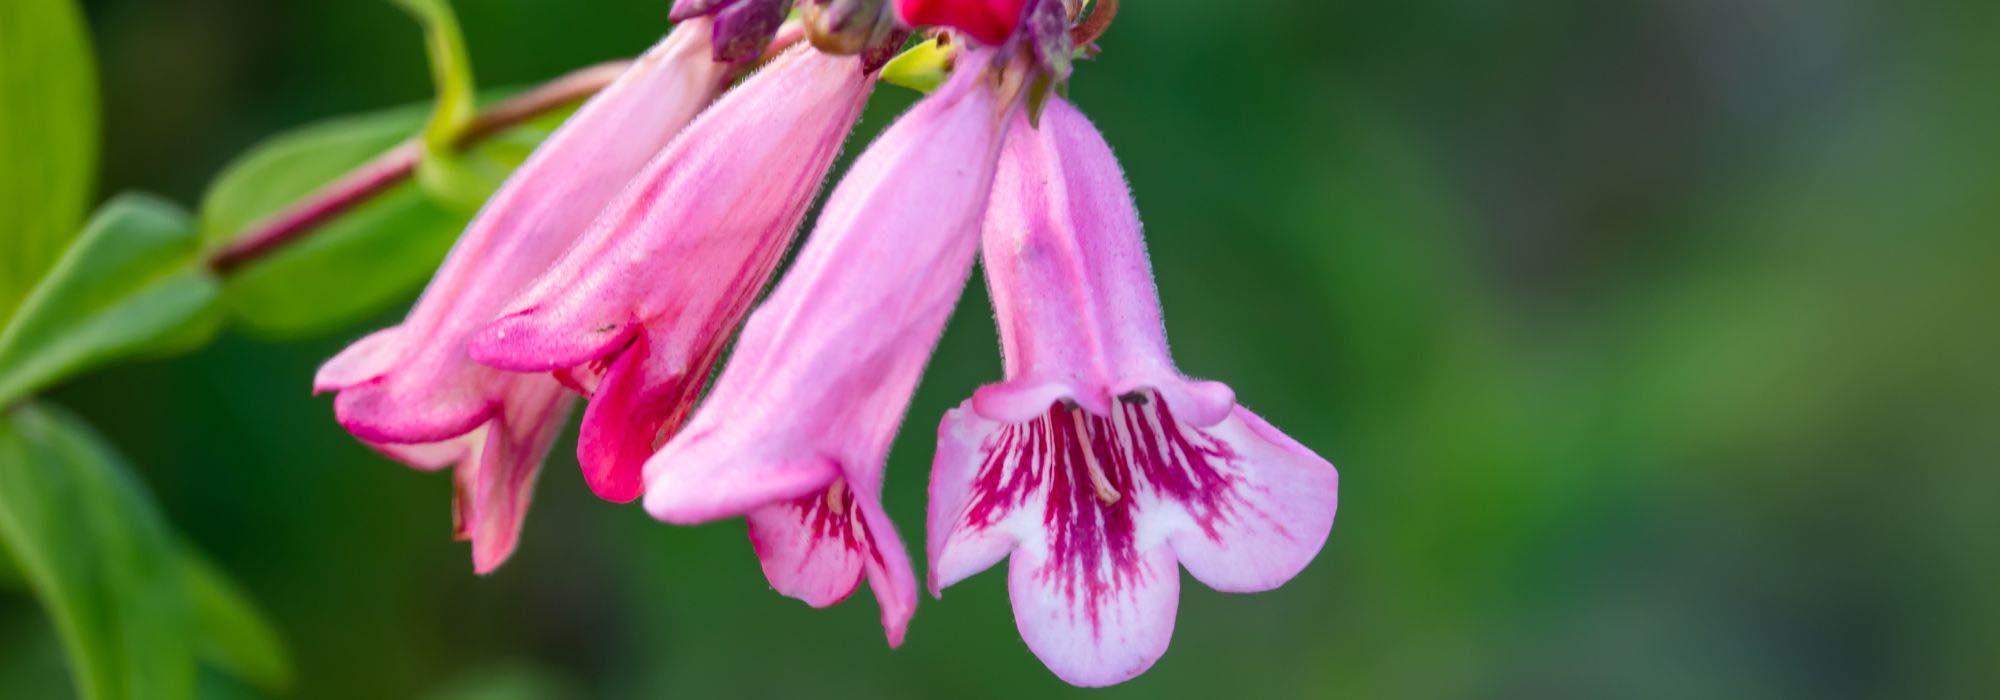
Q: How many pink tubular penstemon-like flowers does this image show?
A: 4